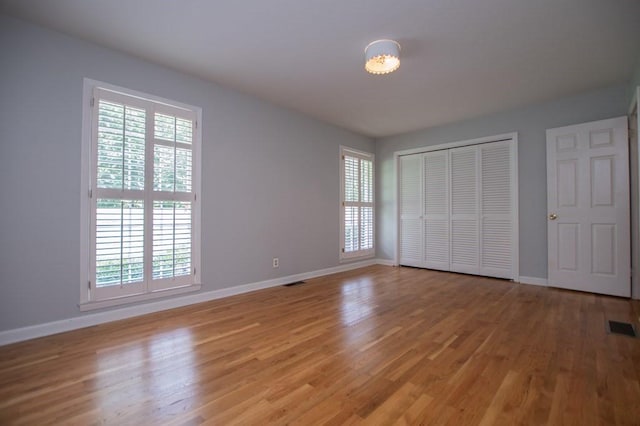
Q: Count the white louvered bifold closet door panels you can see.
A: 4